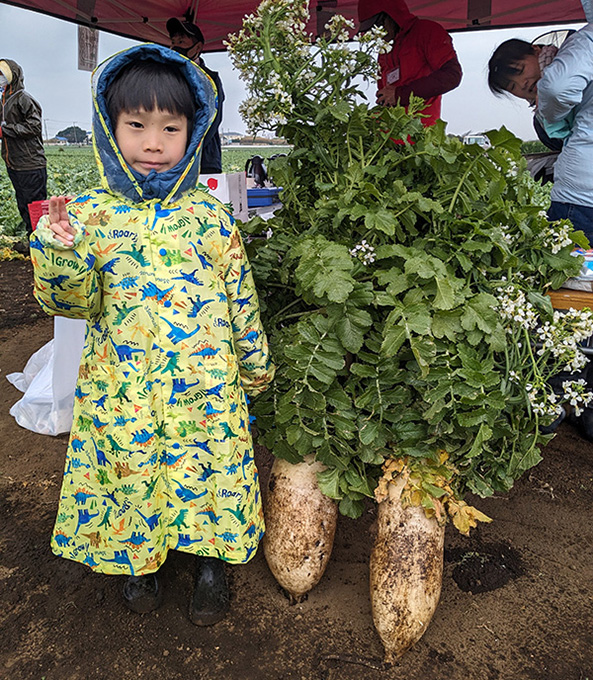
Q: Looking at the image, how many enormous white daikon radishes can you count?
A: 2